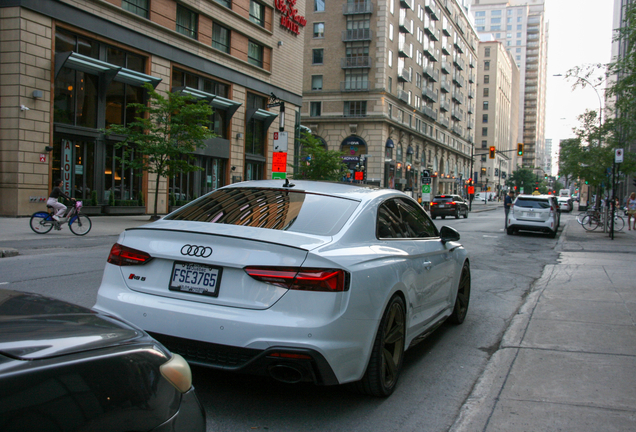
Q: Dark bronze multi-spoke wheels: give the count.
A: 2